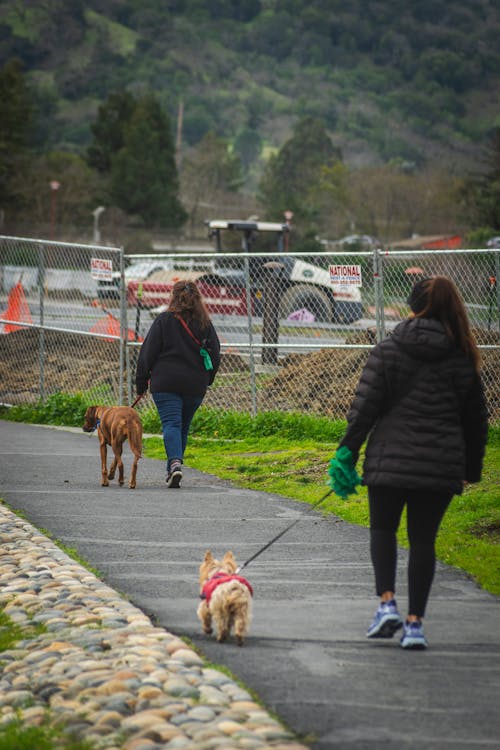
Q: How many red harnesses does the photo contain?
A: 1